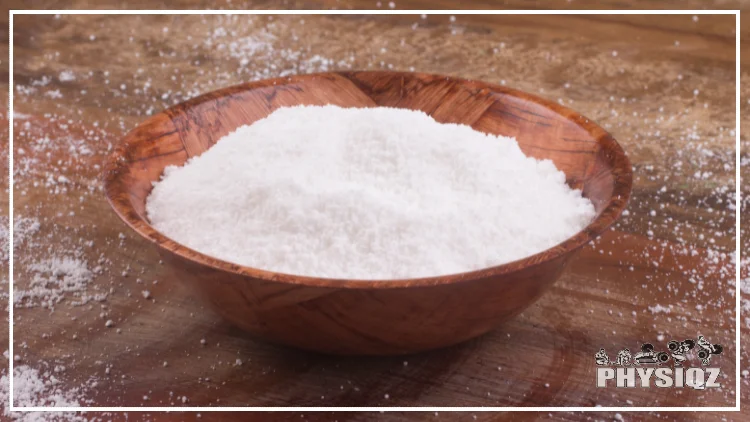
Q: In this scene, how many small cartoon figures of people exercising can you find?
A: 5